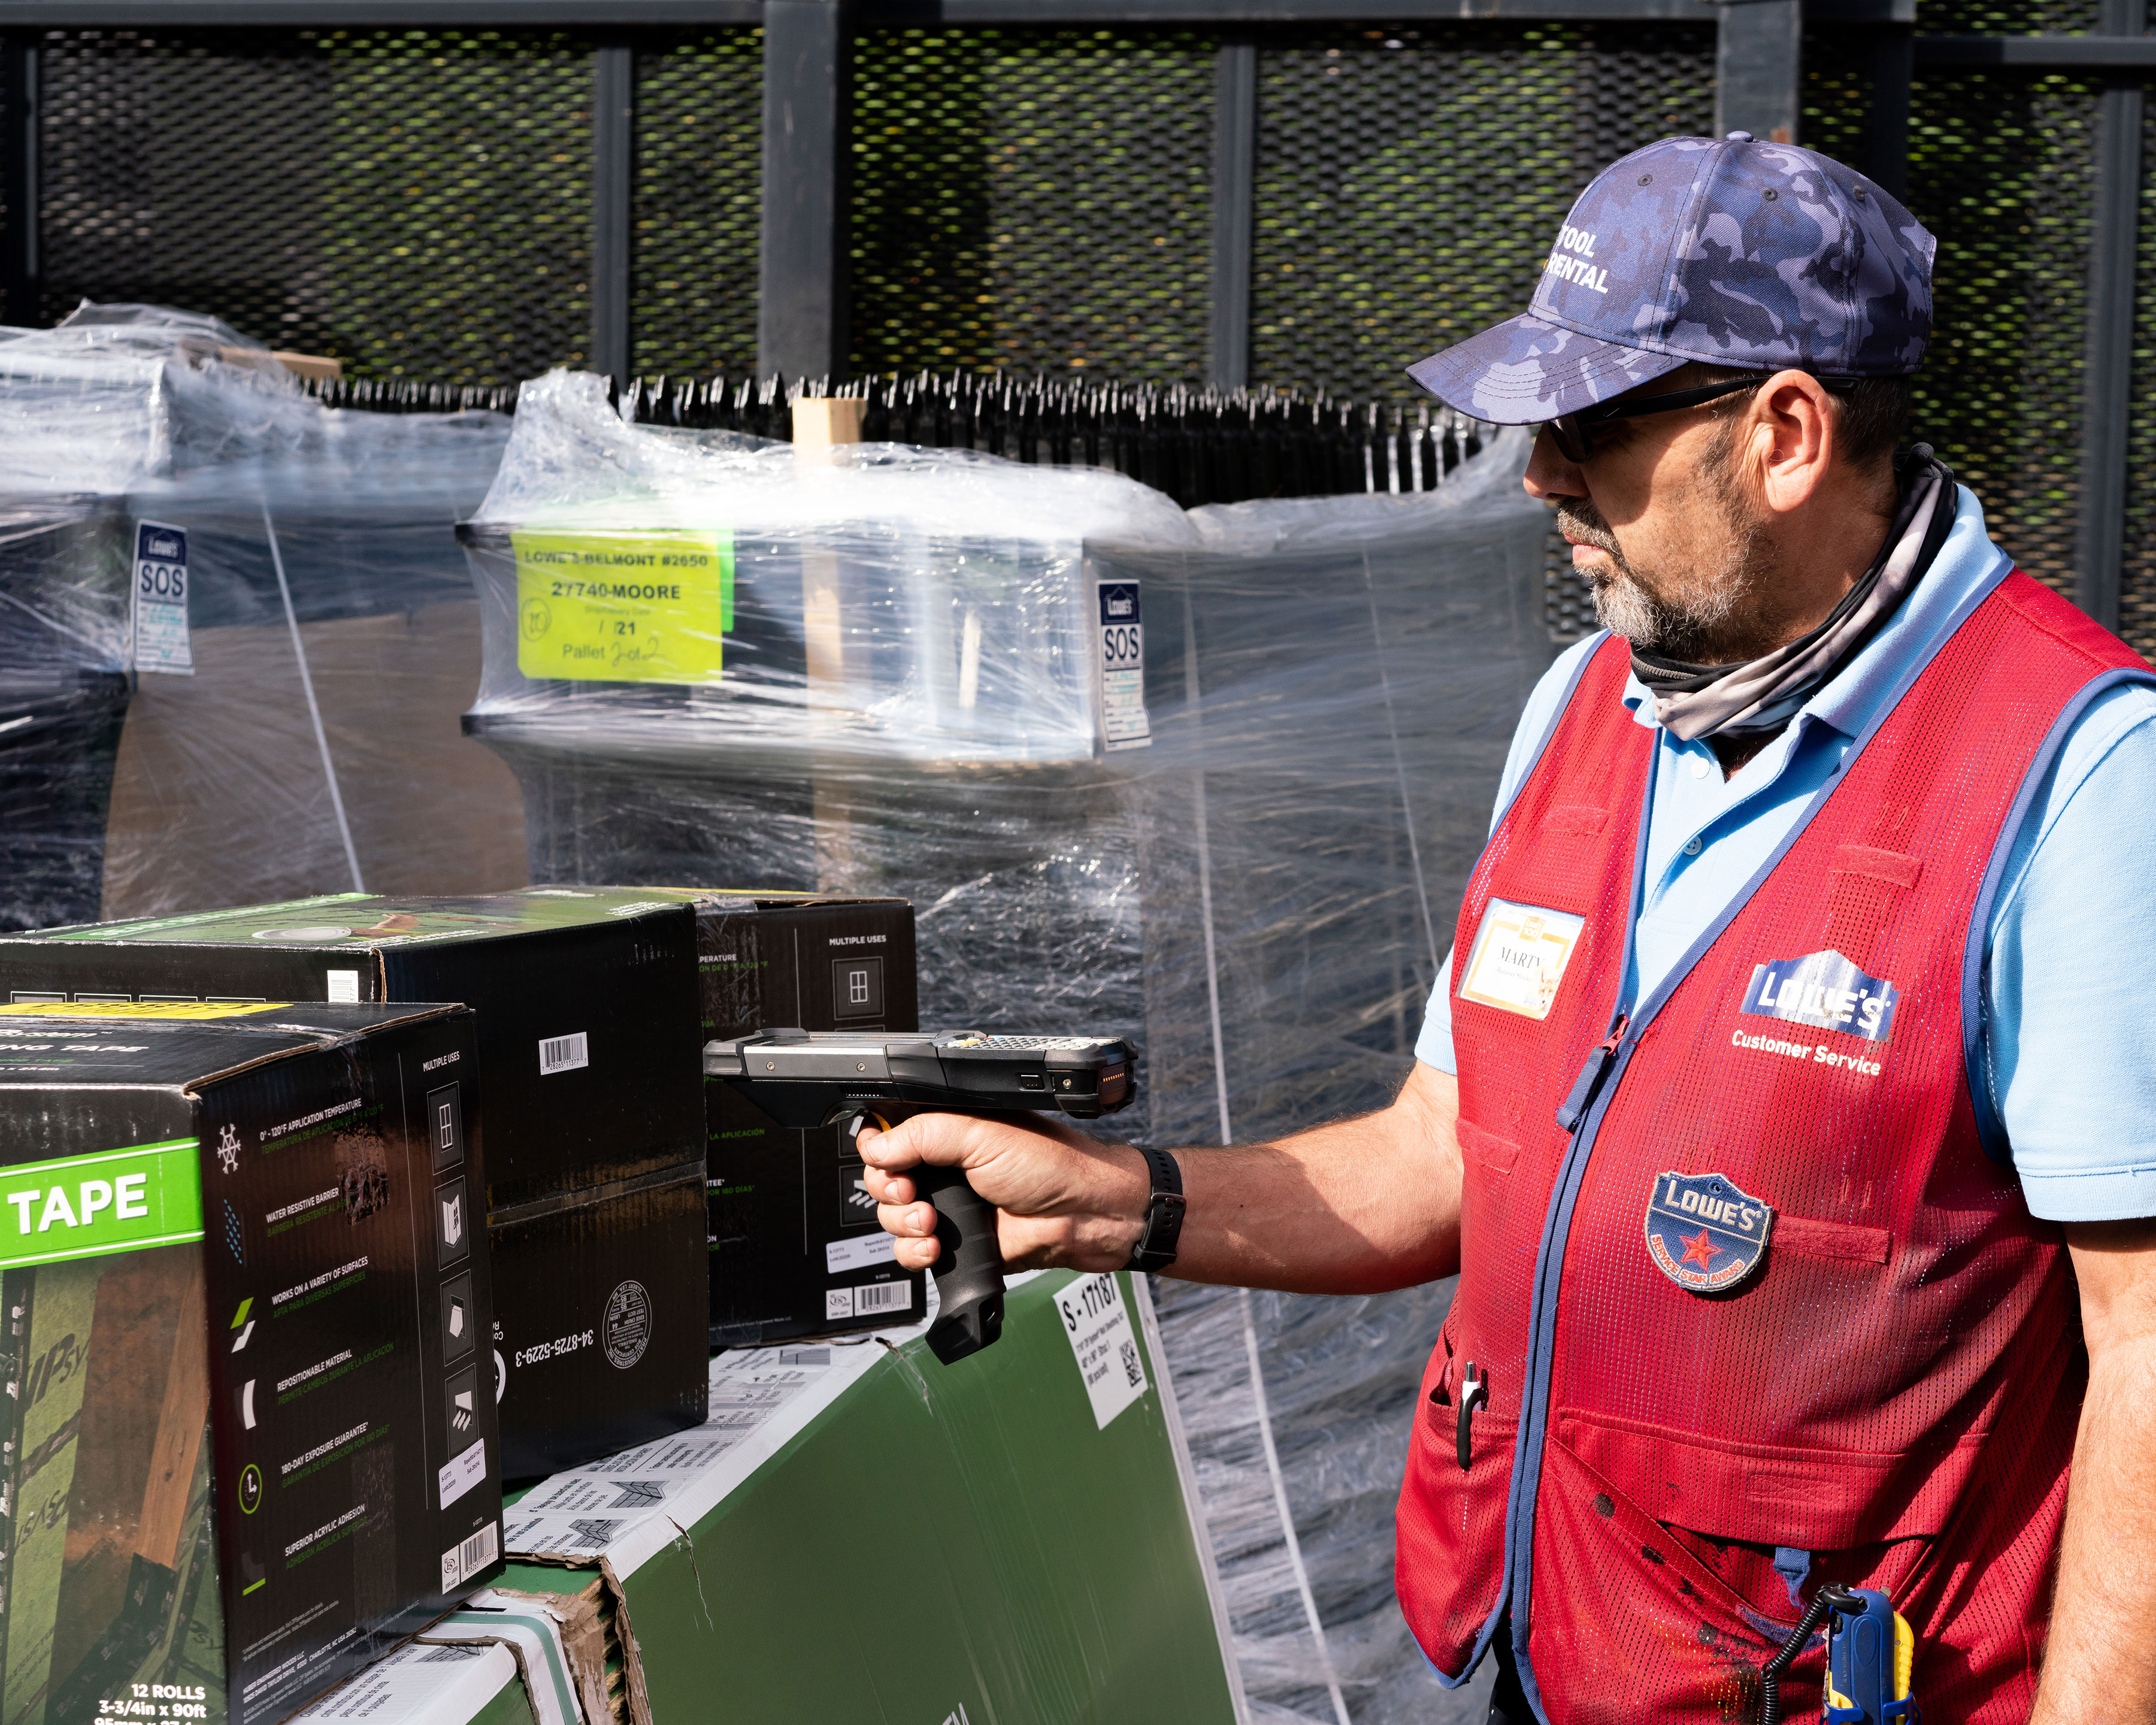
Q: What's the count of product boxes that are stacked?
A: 3